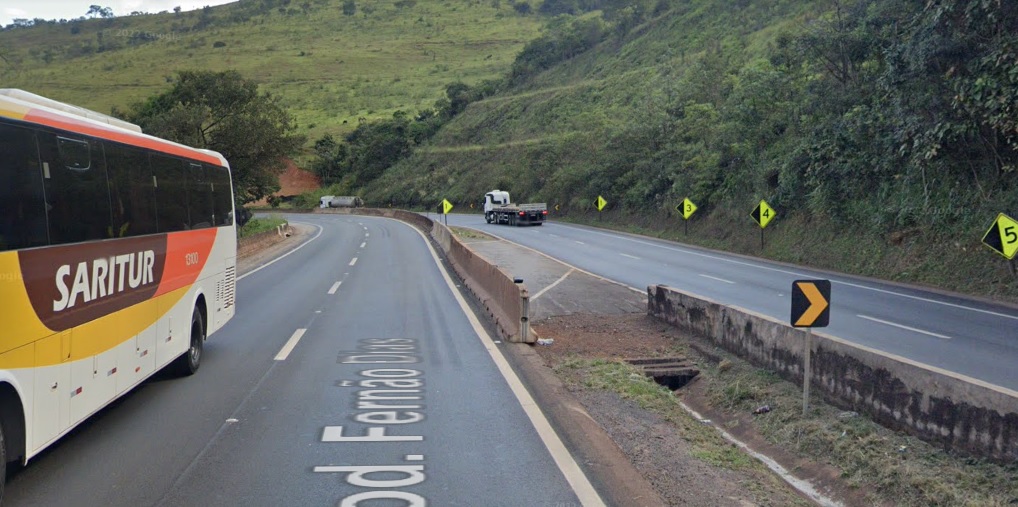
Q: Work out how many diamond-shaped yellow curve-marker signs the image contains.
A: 5